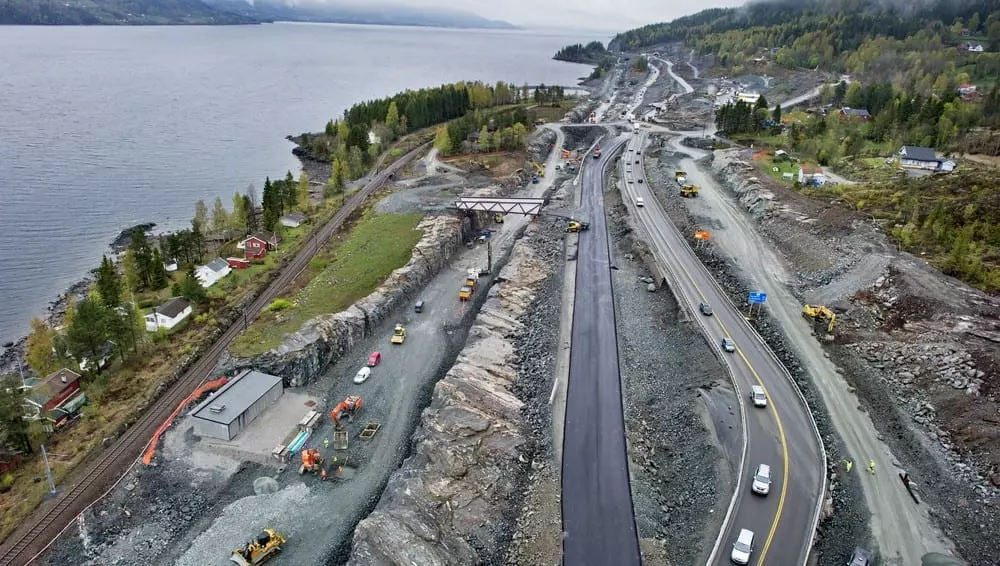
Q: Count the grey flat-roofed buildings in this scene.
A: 1